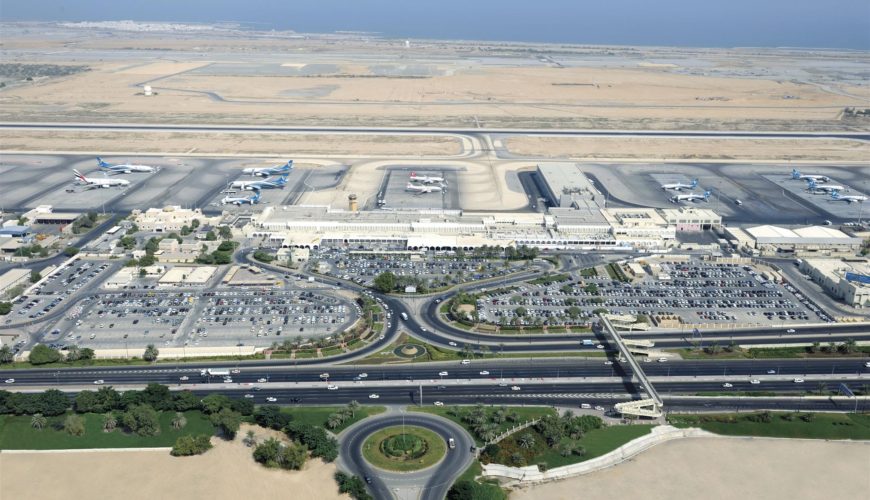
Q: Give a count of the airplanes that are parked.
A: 12